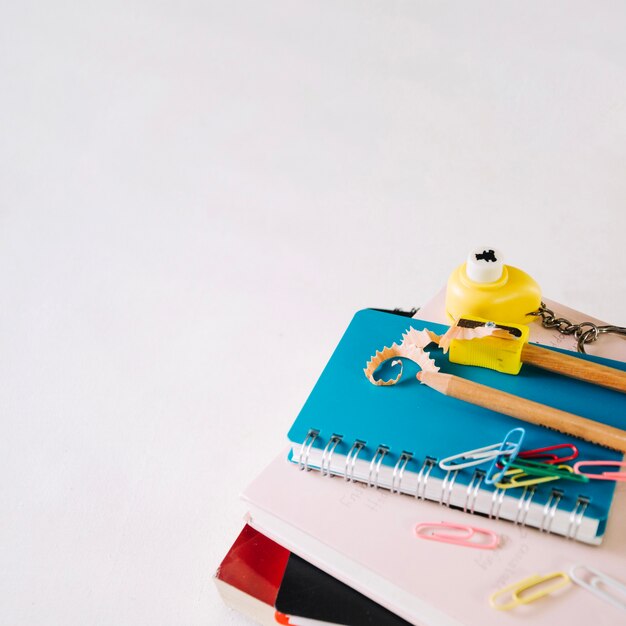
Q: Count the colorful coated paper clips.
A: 9